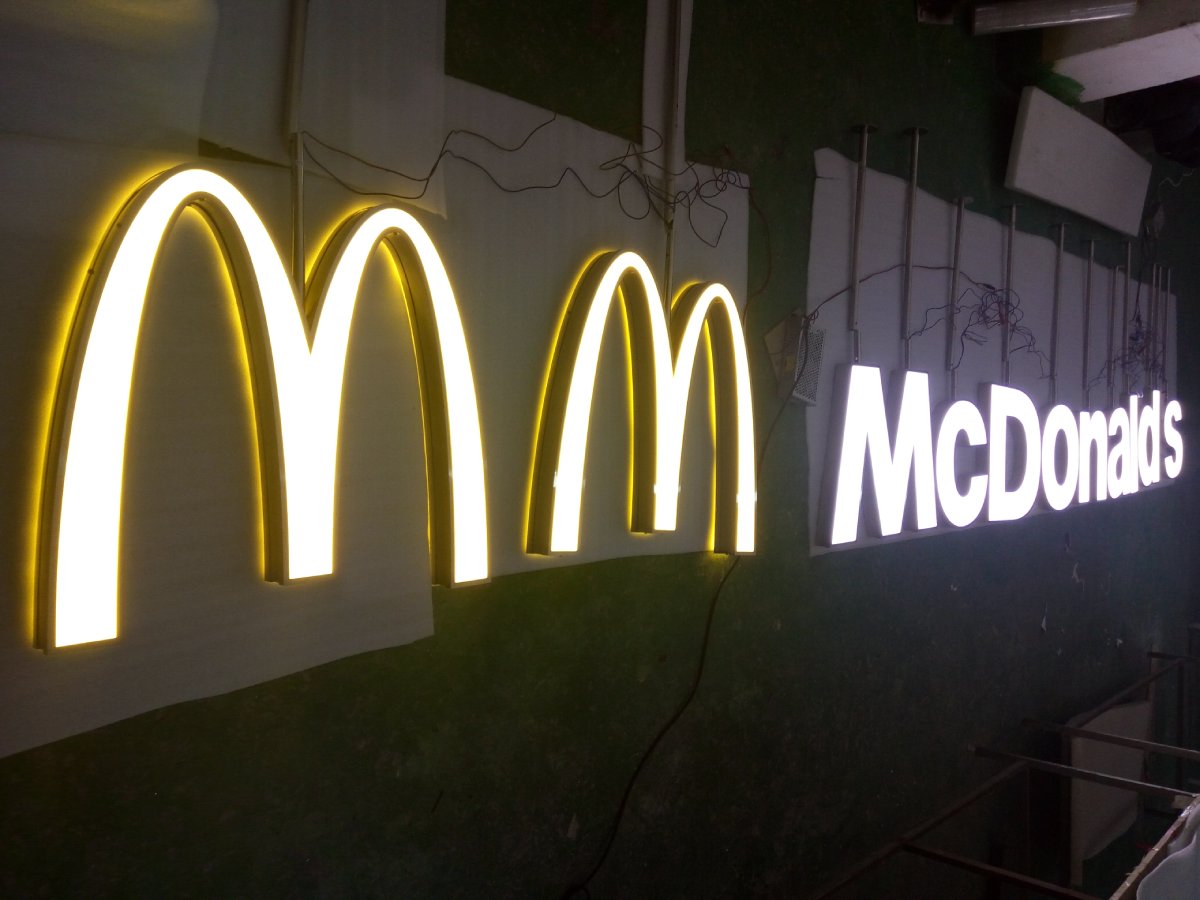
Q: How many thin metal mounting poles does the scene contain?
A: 13